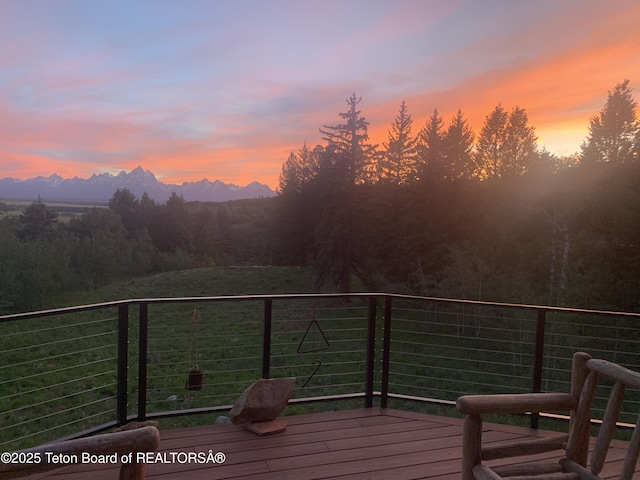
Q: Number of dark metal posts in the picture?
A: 6